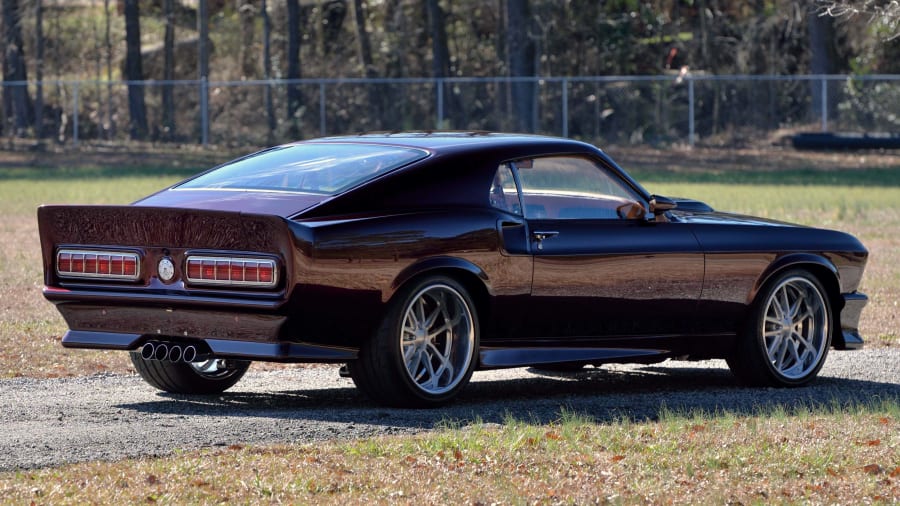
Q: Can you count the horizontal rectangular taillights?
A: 2